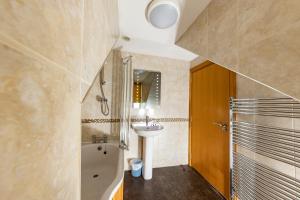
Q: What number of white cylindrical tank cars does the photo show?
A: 0